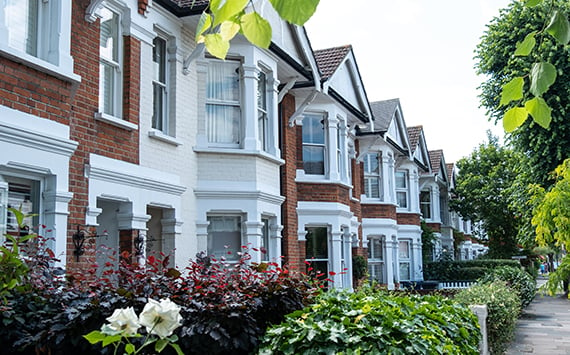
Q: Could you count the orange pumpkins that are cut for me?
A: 0